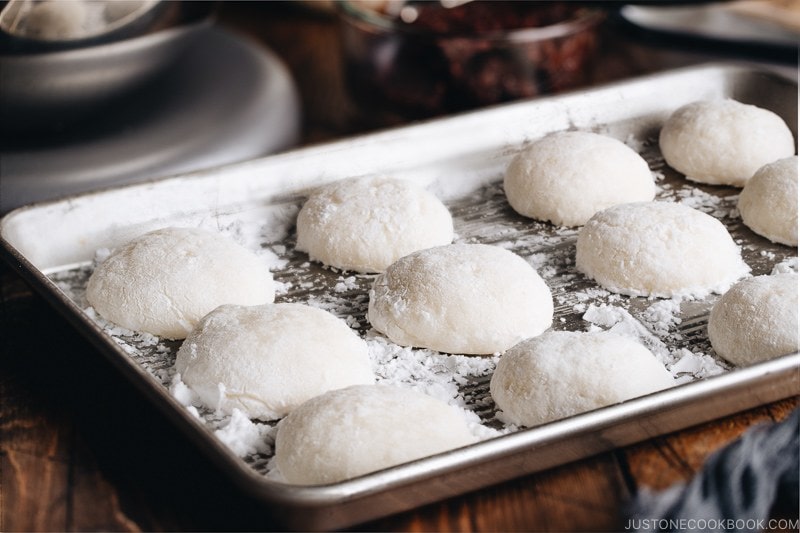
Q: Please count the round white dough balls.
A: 11